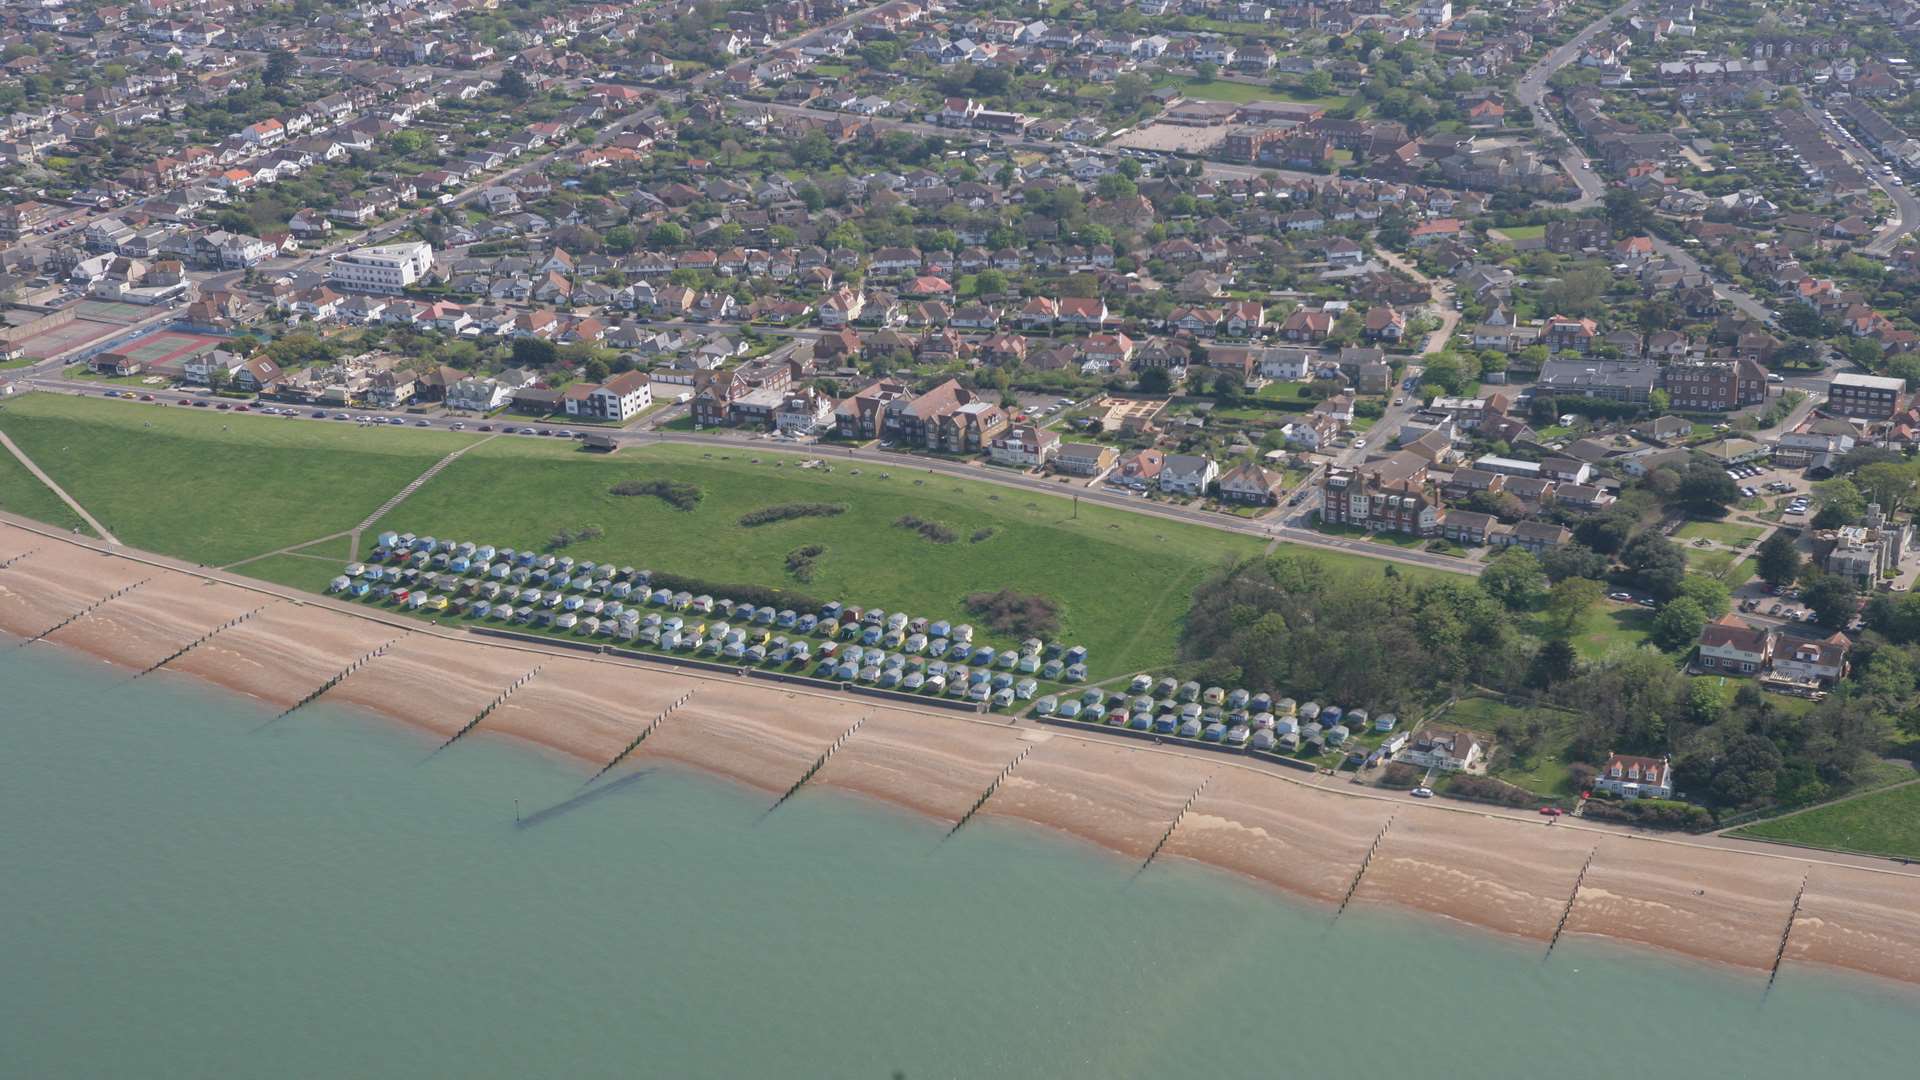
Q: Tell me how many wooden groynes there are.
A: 12